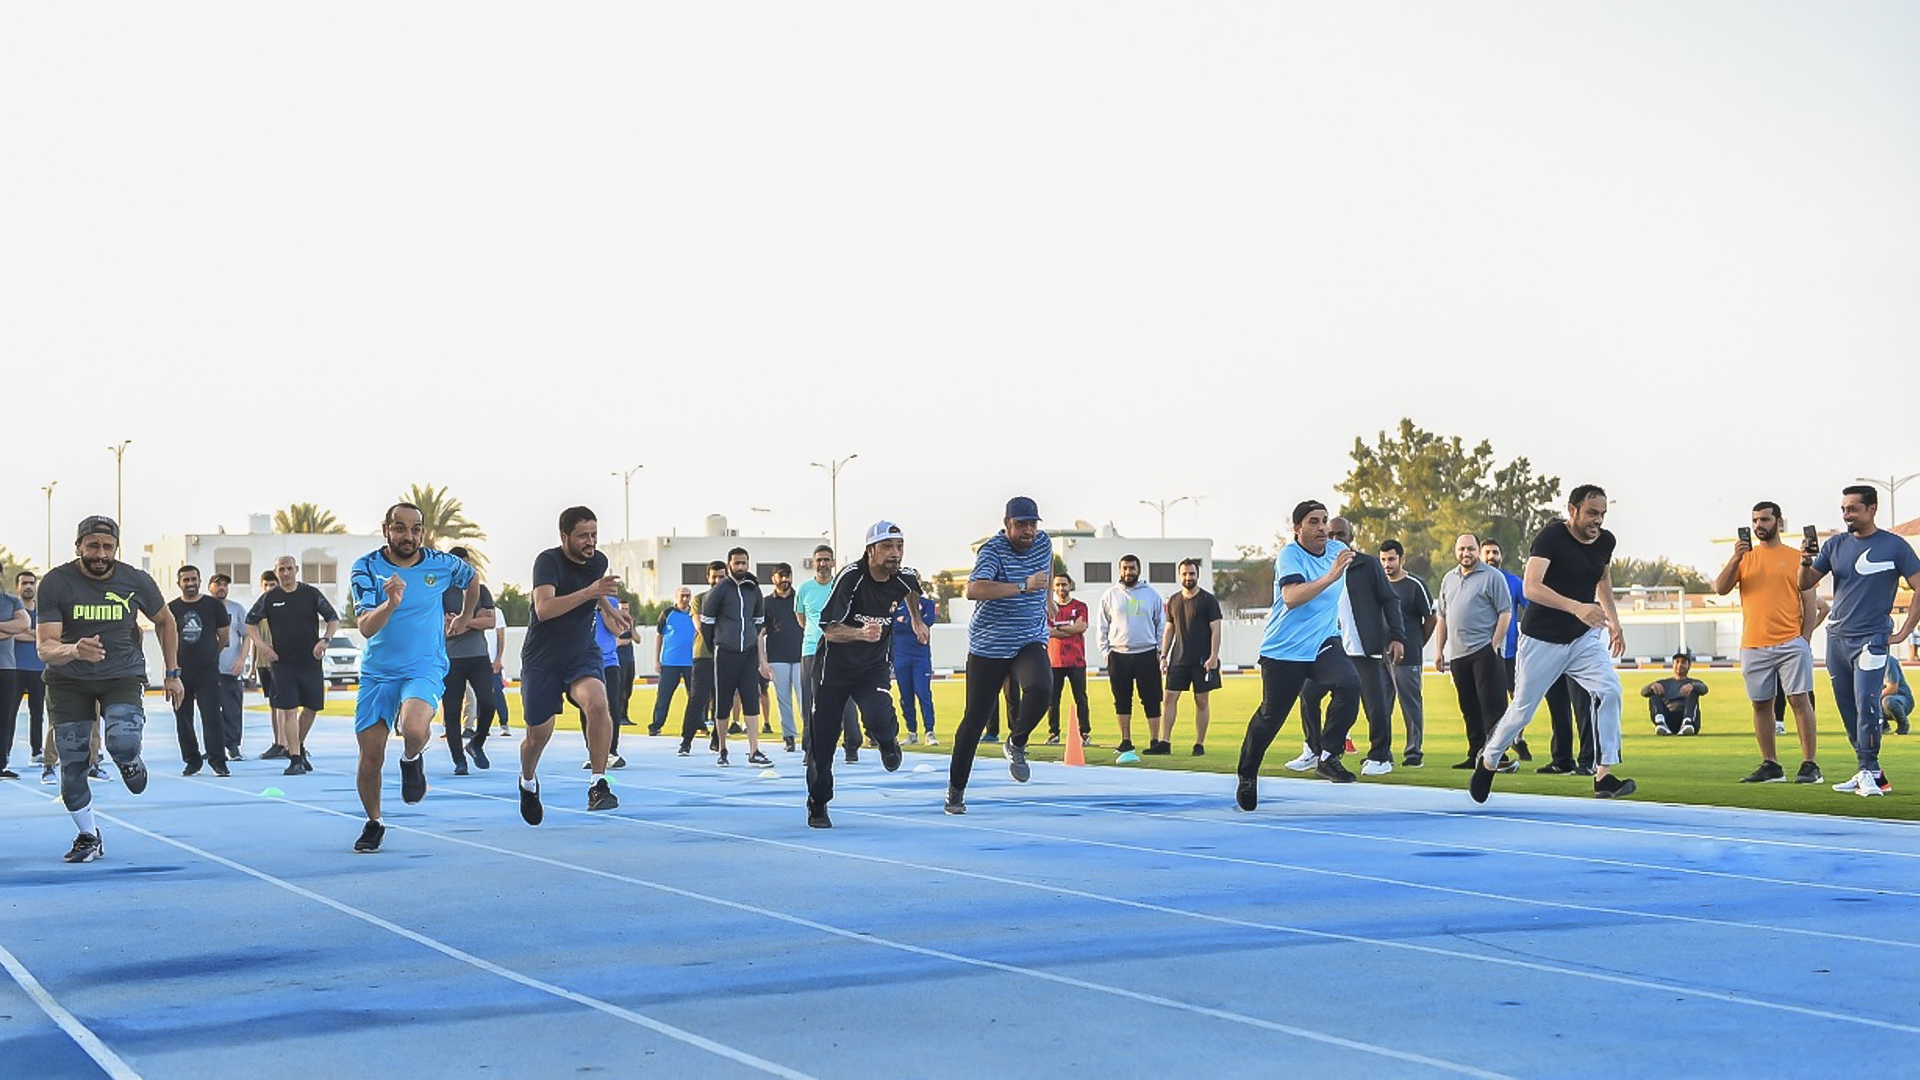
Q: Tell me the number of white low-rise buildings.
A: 3